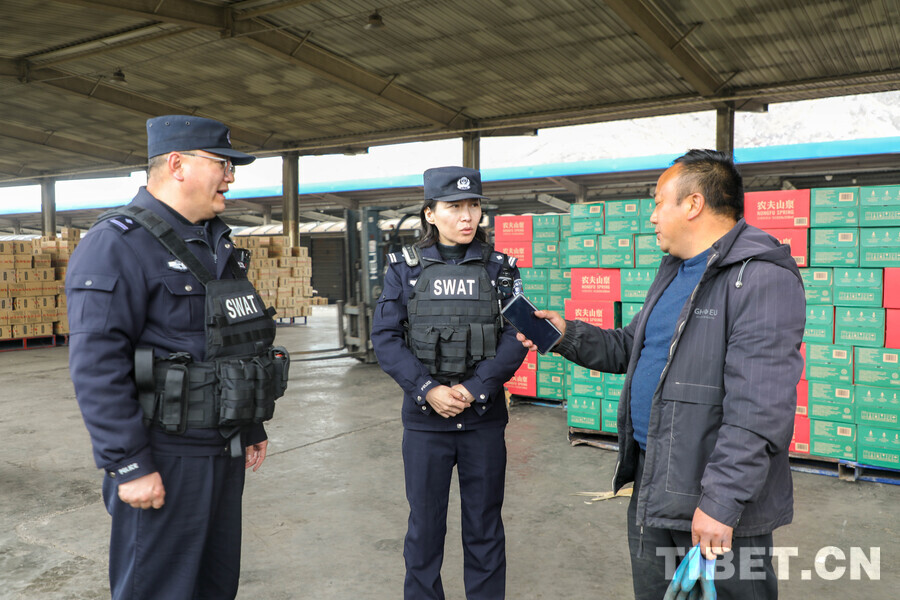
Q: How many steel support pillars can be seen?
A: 4